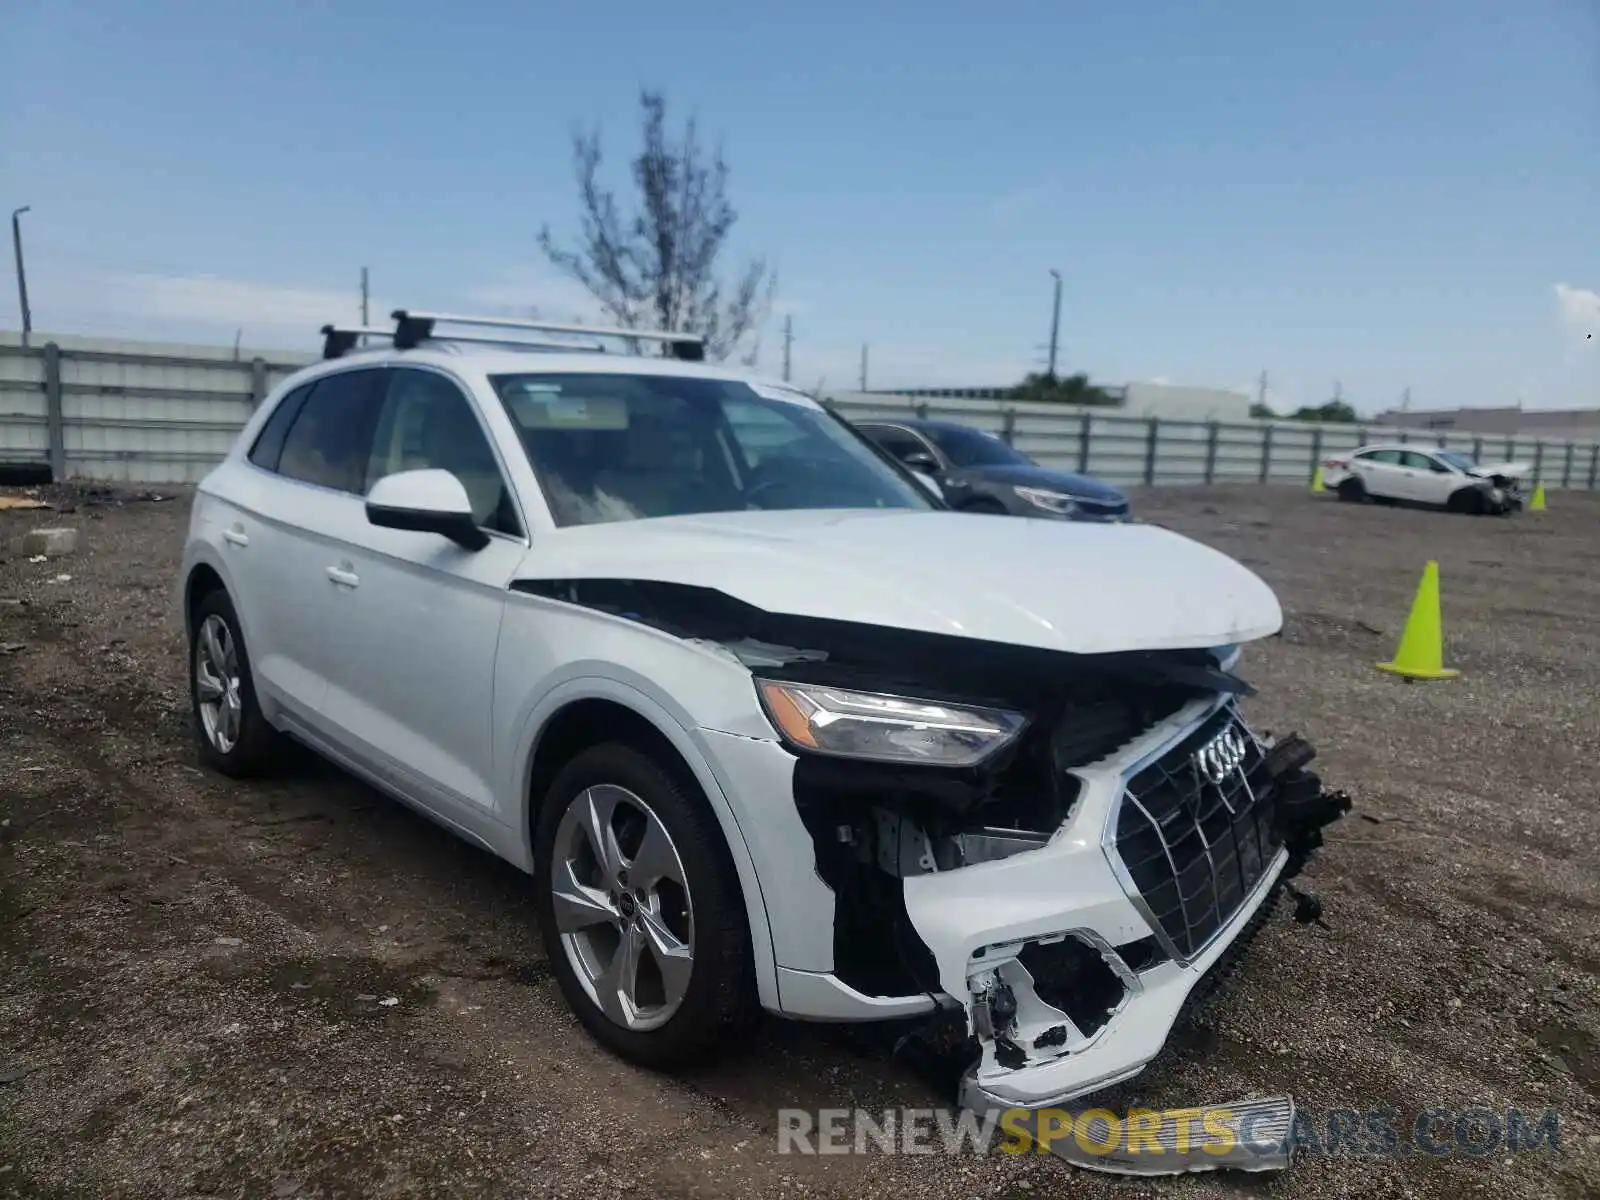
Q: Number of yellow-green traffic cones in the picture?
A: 3